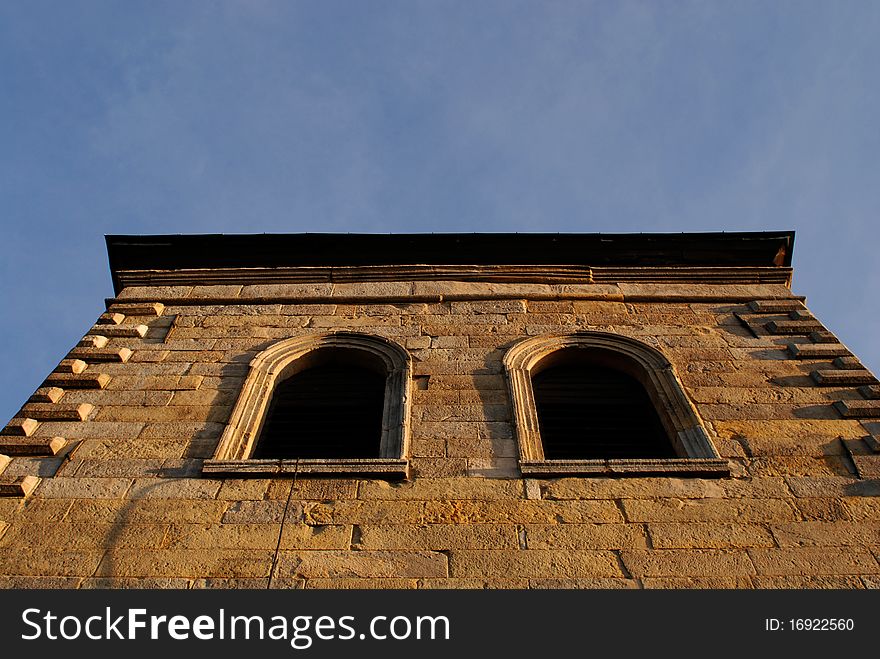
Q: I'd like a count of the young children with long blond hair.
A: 0